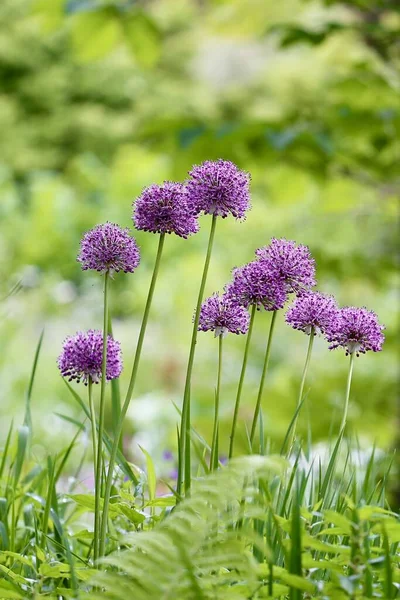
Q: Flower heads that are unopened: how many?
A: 0